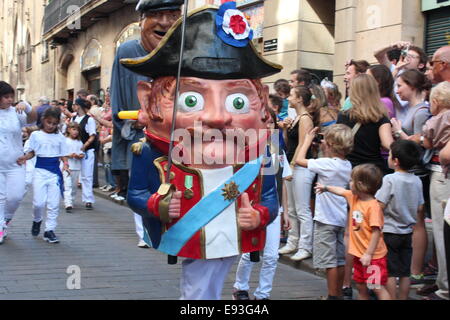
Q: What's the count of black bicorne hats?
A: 1